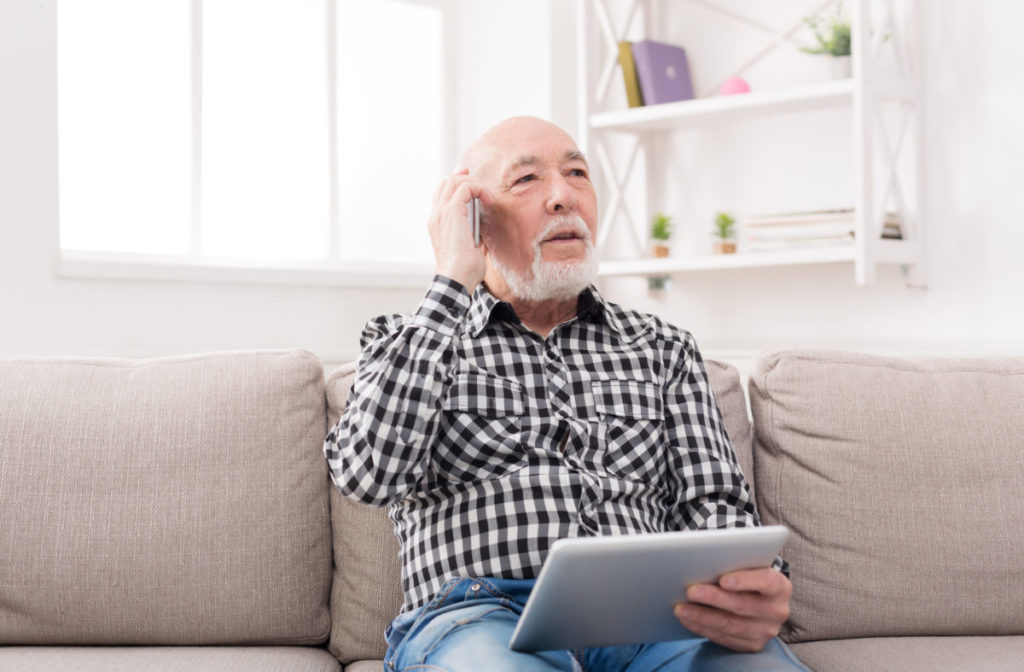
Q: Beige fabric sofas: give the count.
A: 1